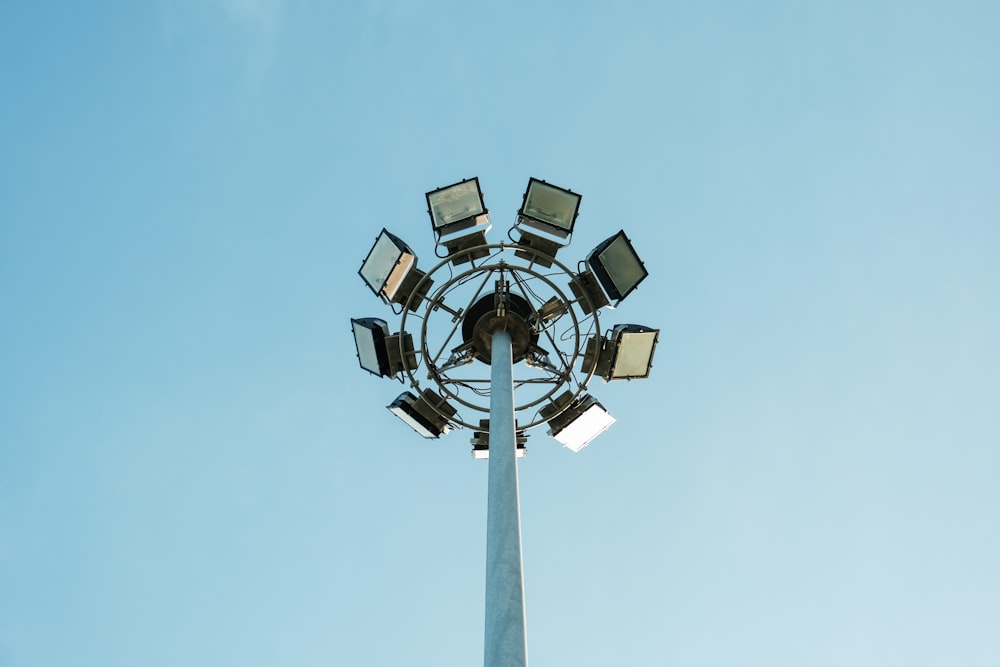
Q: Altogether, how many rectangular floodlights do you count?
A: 9